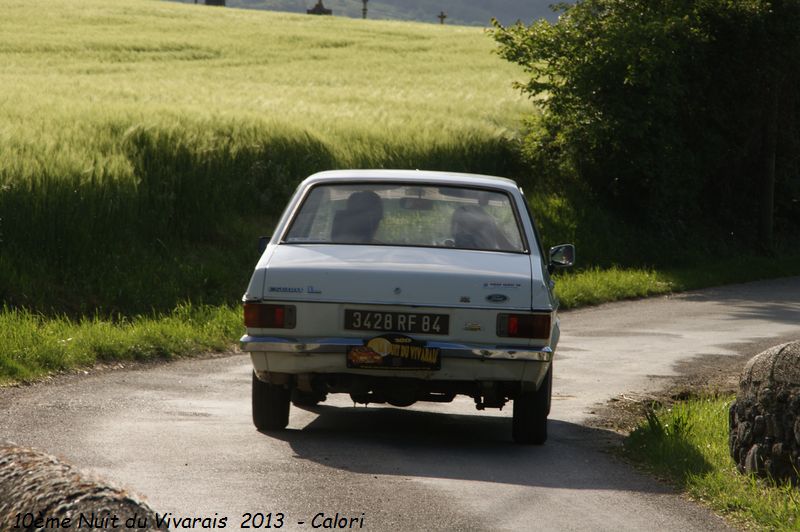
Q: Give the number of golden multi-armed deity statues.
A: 0